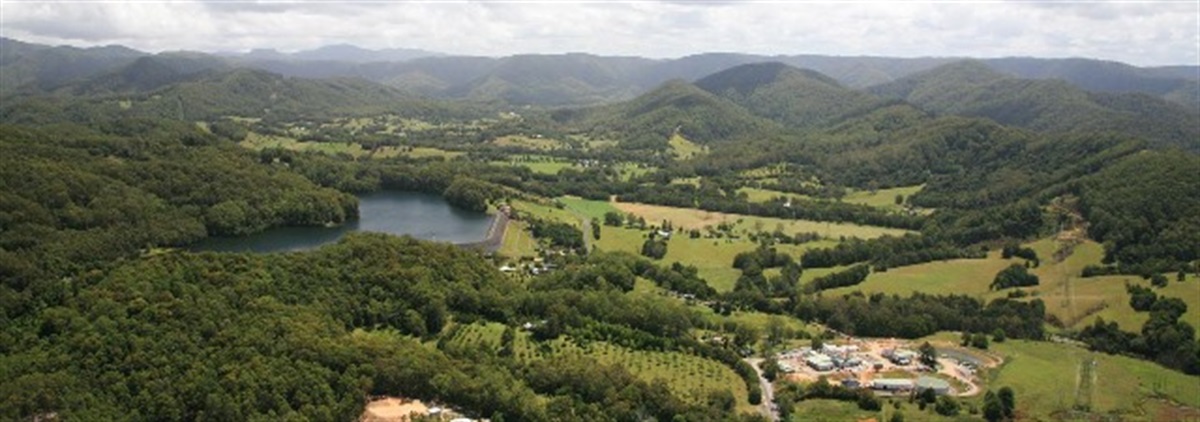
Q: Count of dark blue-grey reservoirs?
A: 1